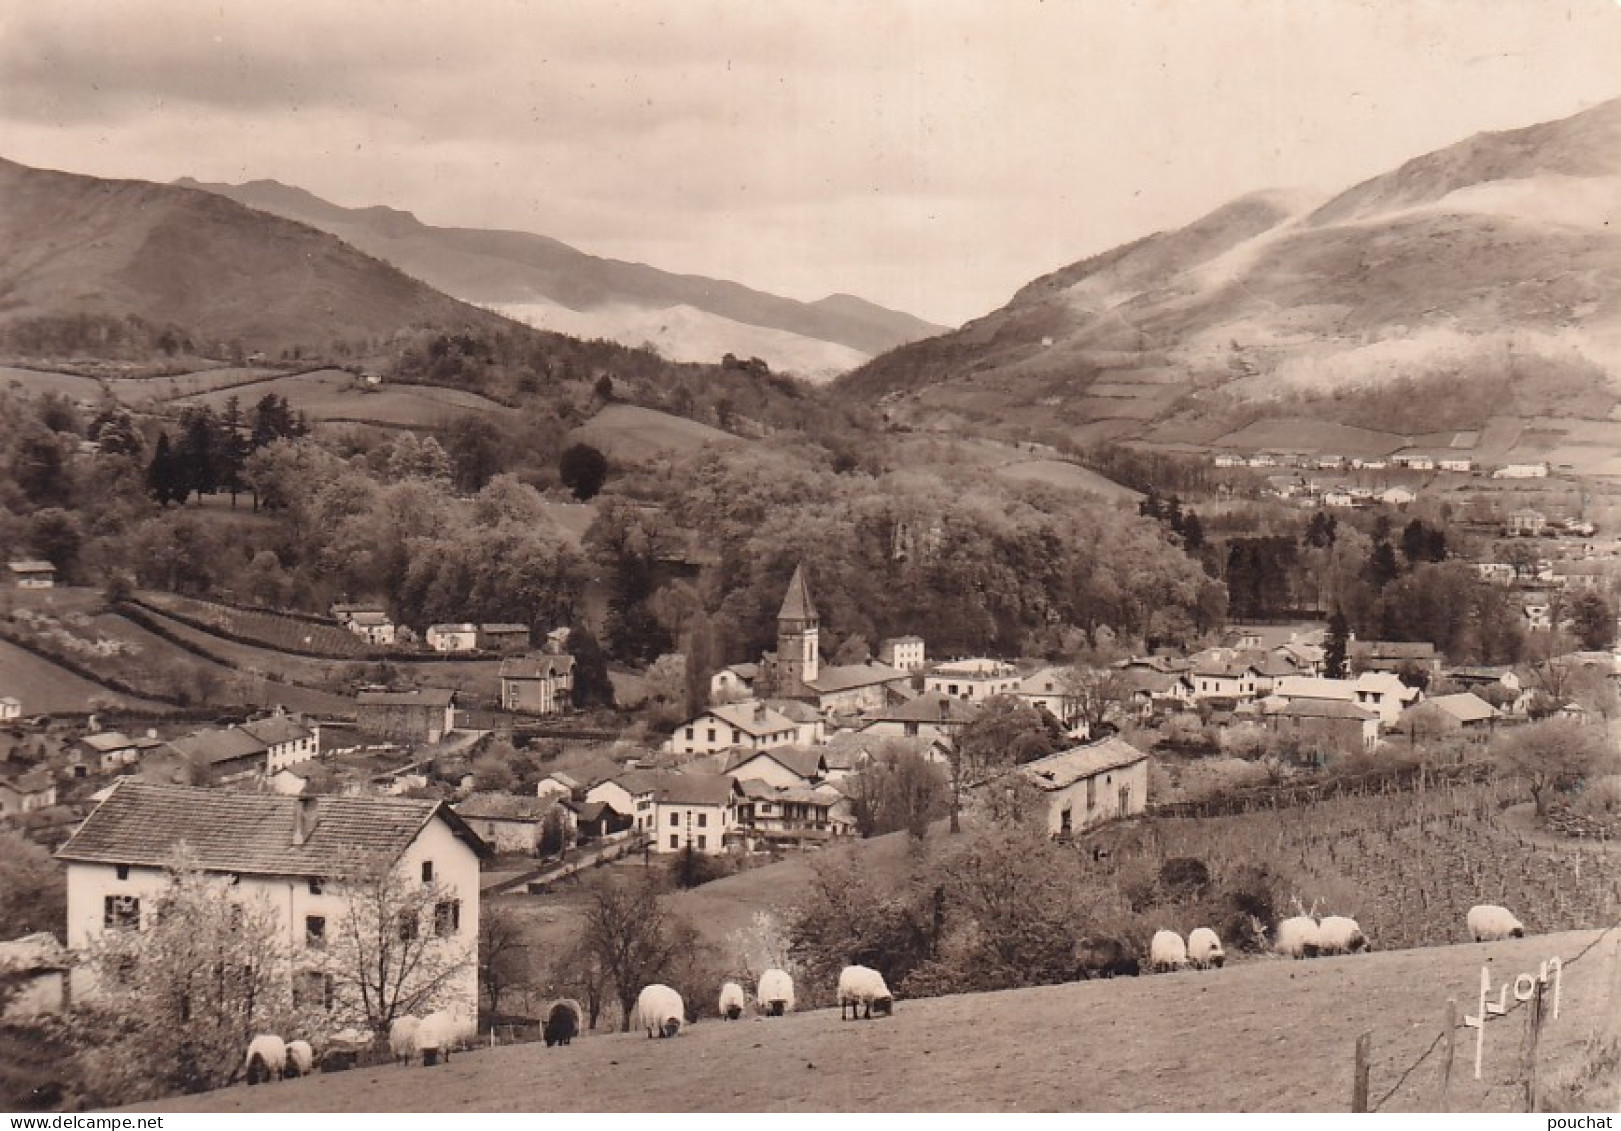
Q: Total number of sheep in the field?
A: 15